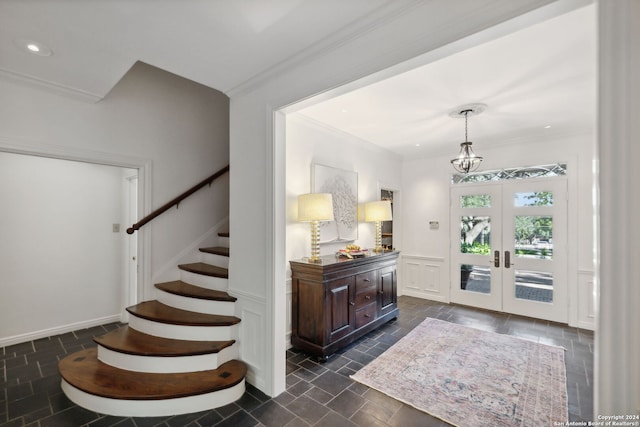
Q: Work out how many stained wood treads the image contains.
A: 7